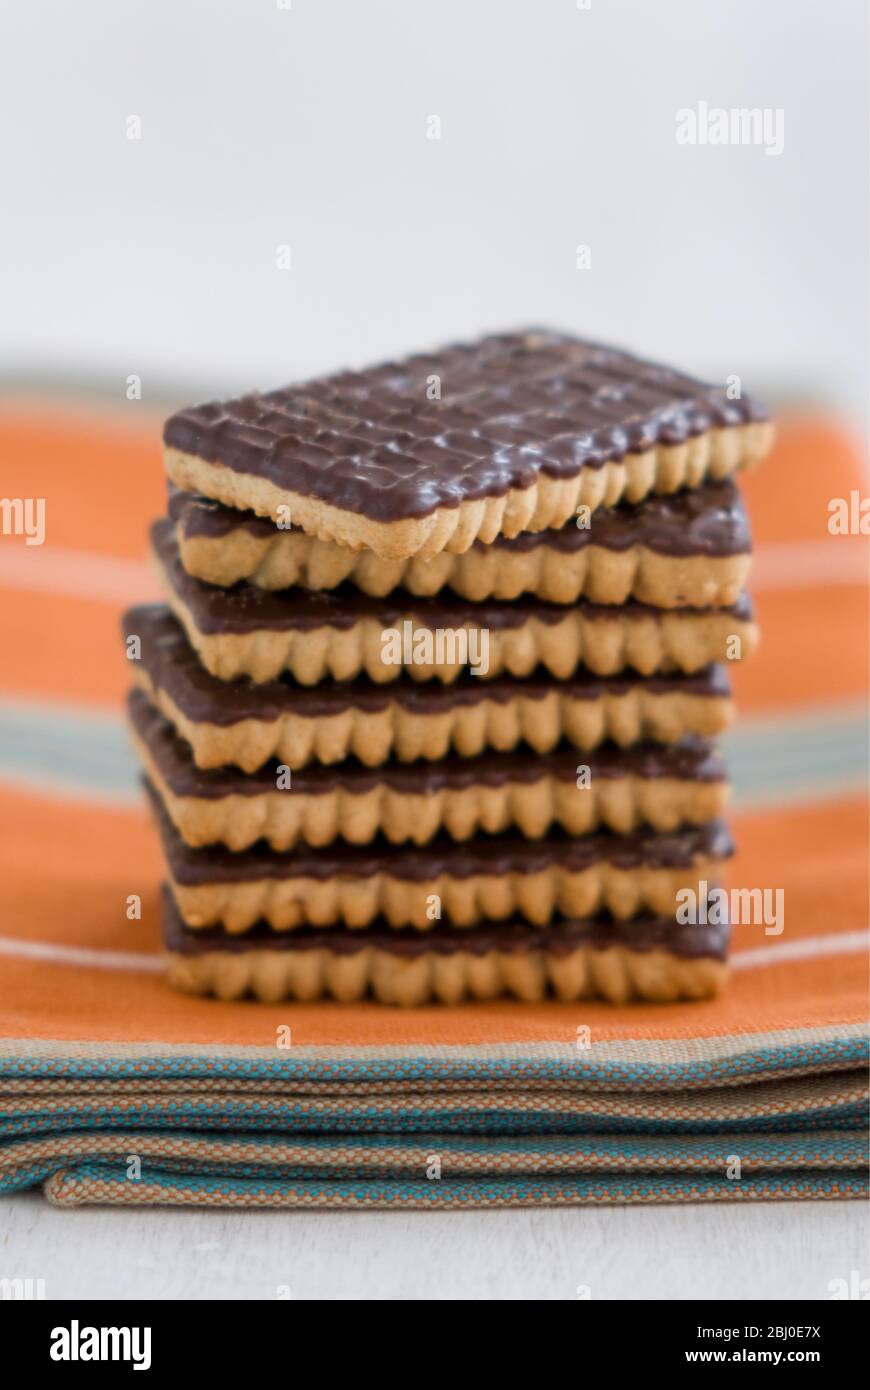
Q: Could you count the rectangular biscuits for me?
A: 7